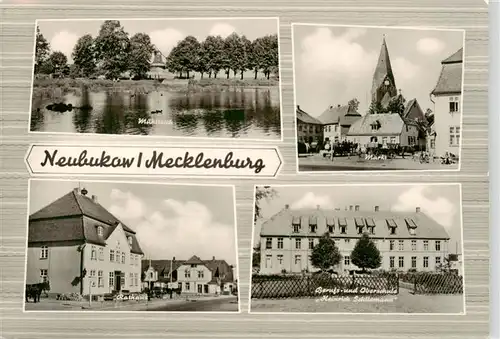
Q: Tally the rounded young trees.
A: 2